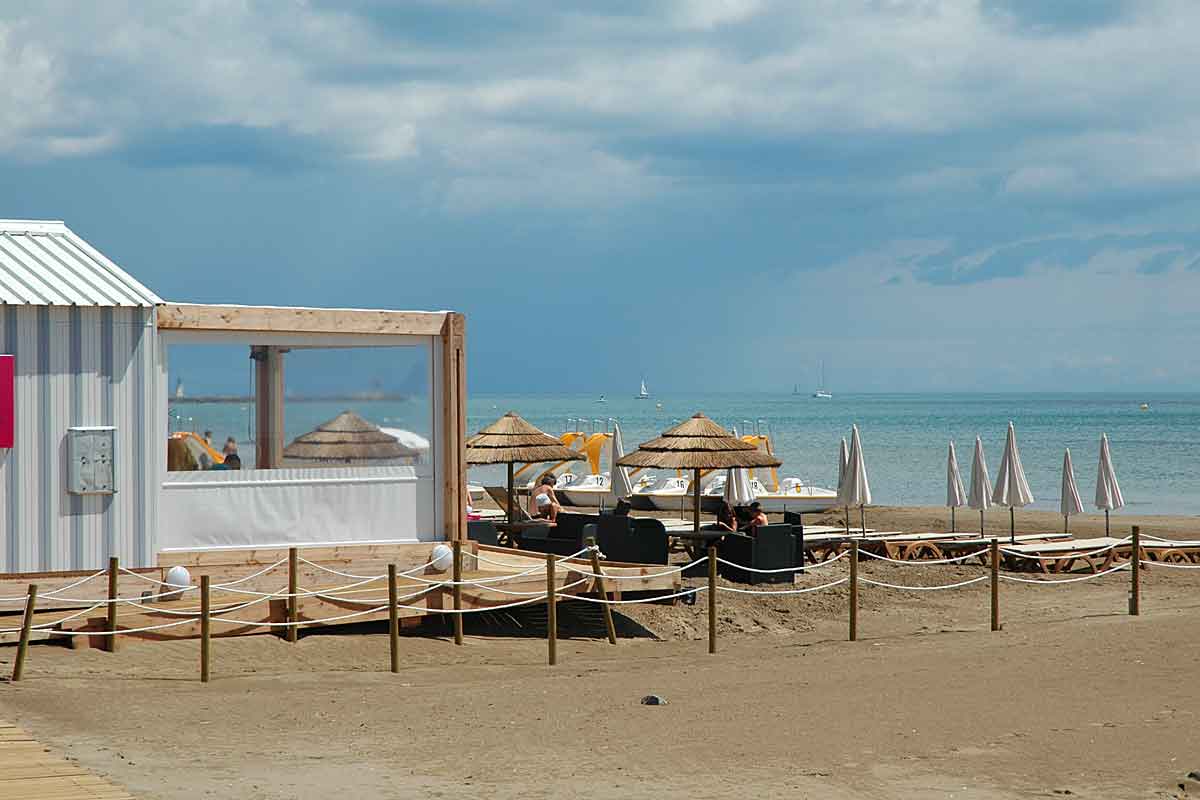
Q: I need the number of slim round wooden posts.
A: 12